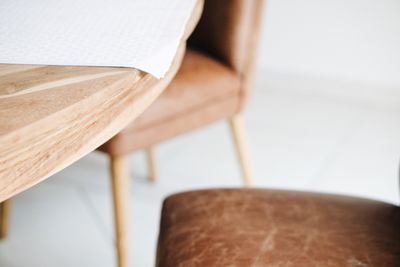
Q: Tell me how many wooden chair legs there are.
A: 4